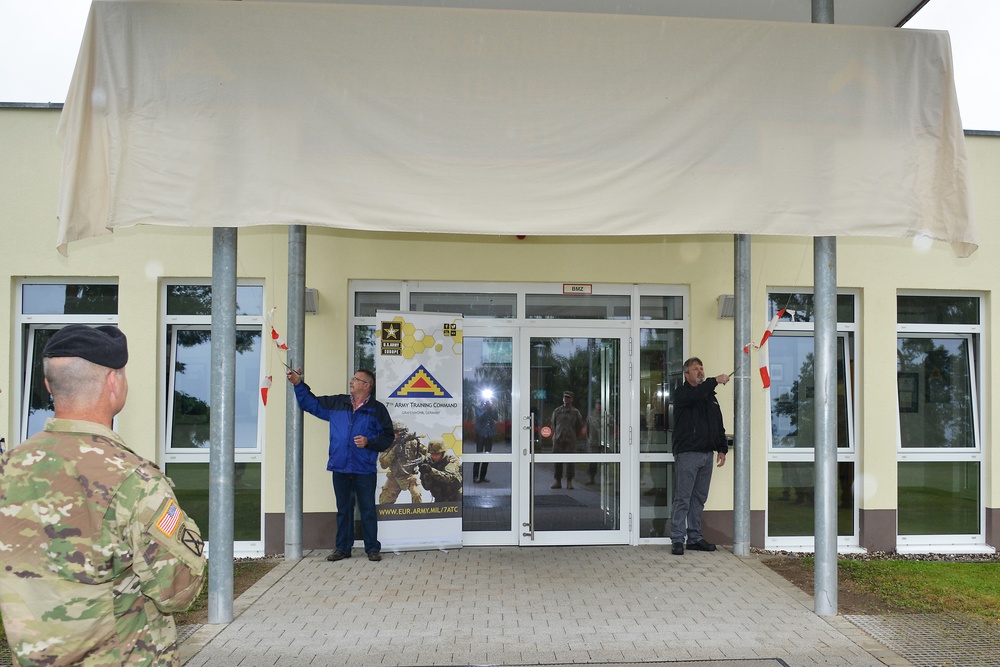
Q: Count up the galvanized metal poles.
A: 4